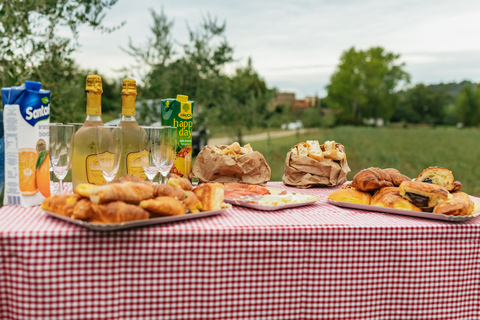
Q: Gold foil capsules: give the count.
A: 2